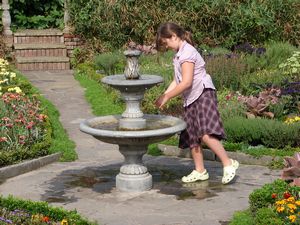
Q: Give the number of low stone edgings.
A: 2